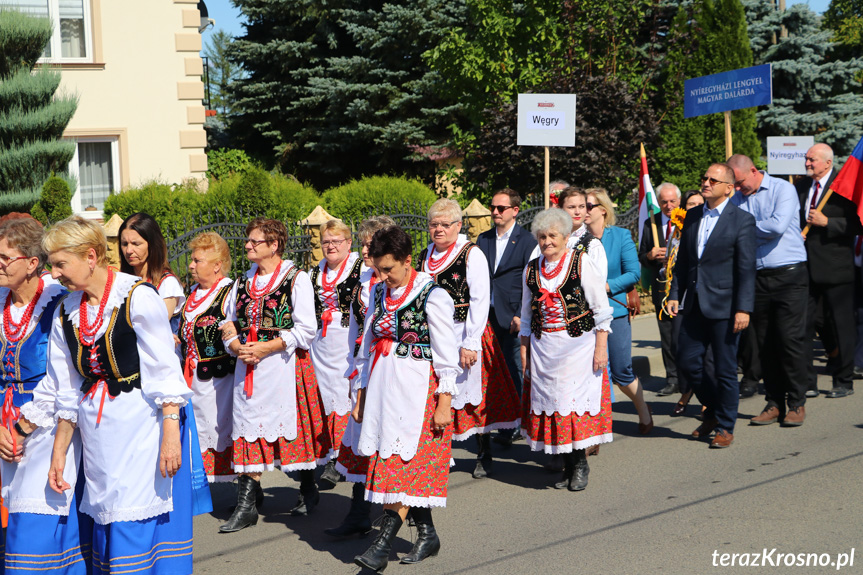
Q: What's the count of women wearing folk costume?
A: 11